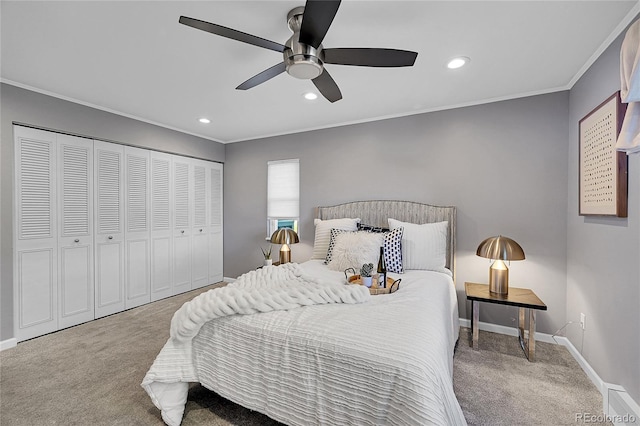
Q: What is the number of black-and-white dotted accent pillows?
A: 2